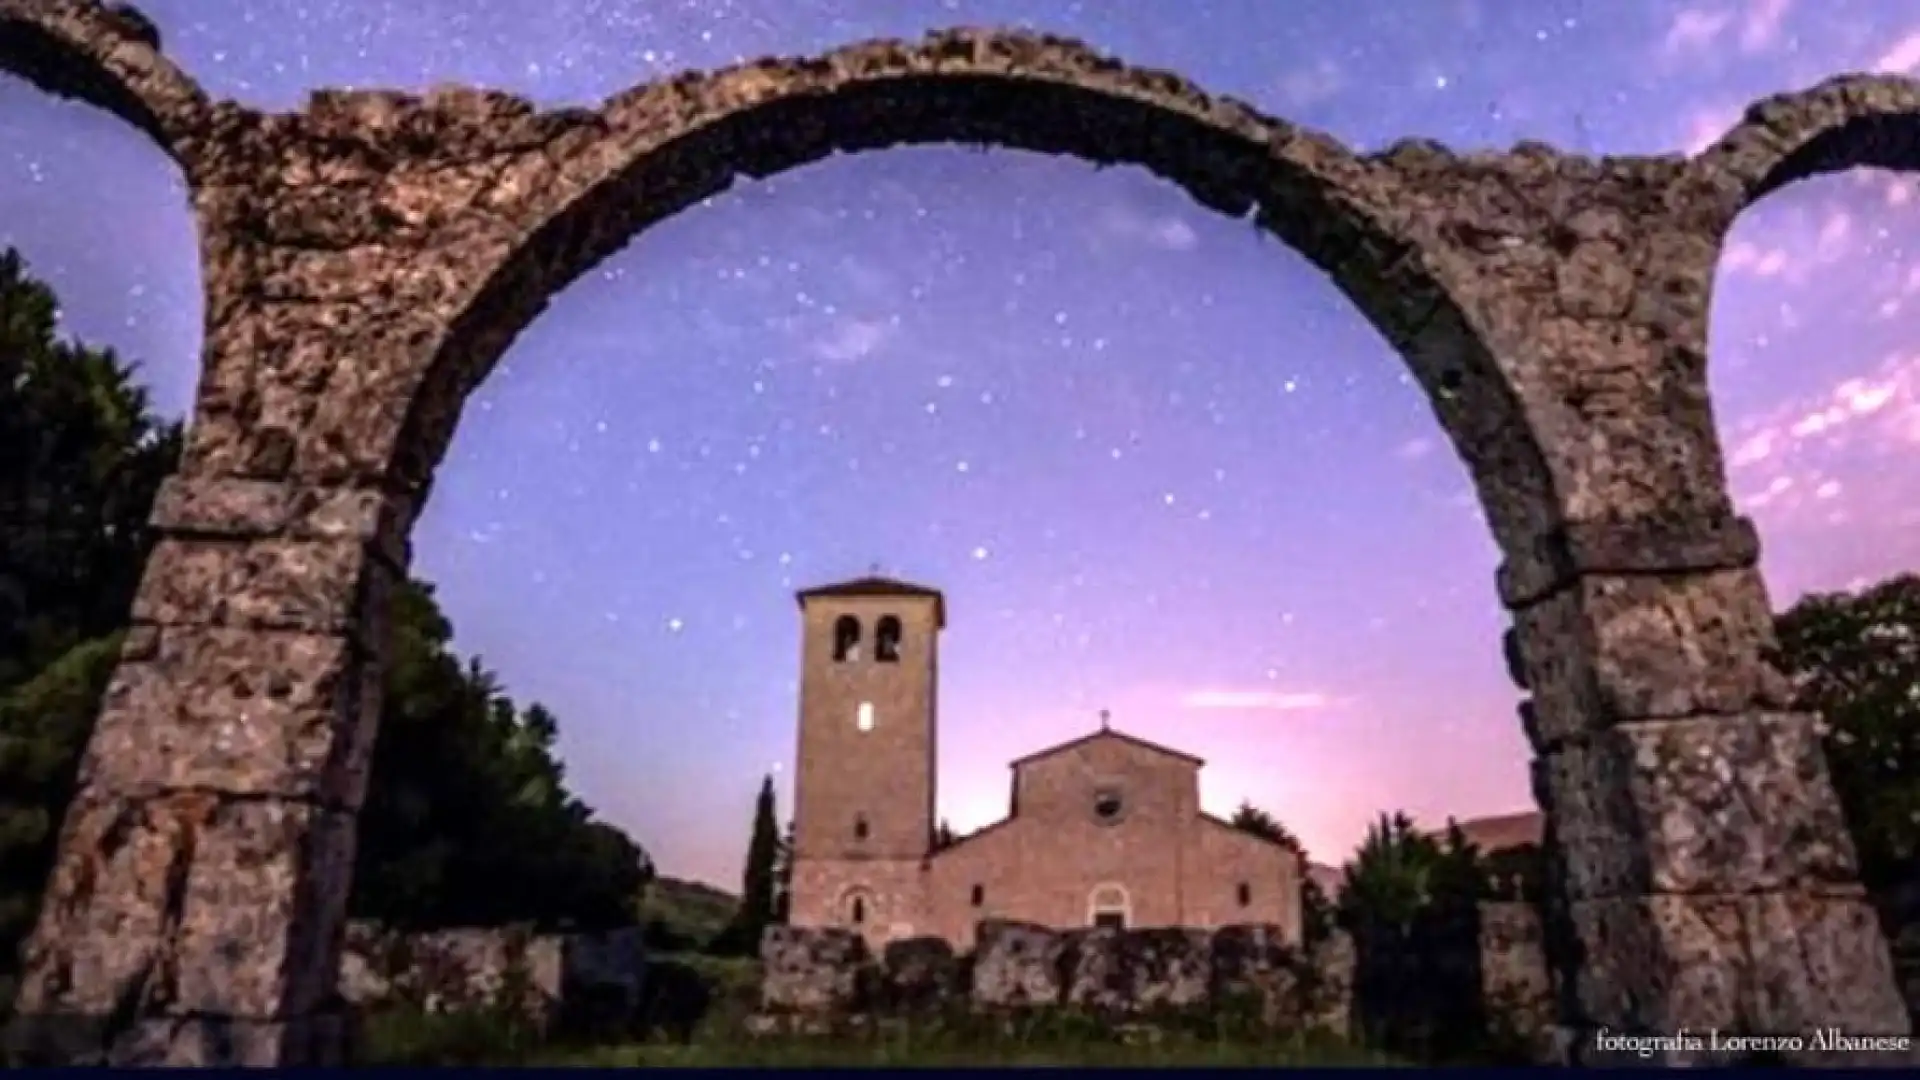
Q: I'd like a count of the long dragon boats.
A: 0